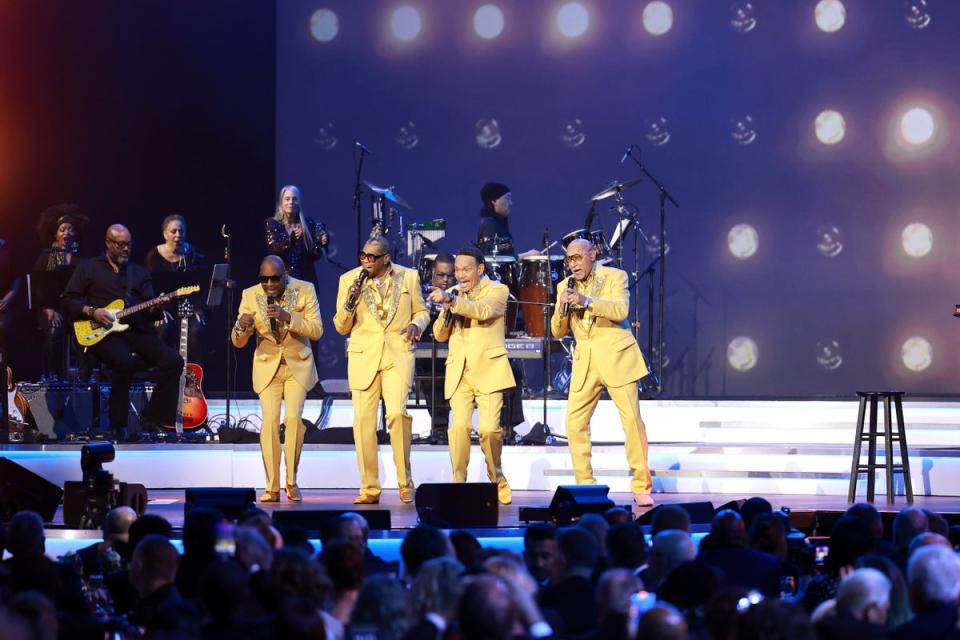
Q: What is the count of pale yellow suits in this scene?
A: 4